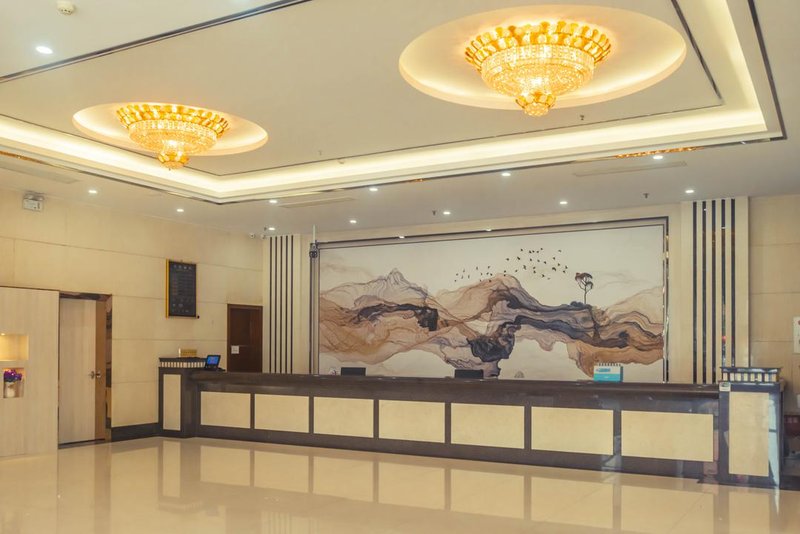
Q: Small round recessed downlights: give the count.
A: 12